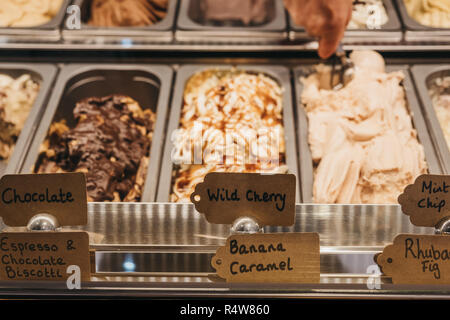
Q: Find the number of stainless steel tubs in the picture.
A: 10